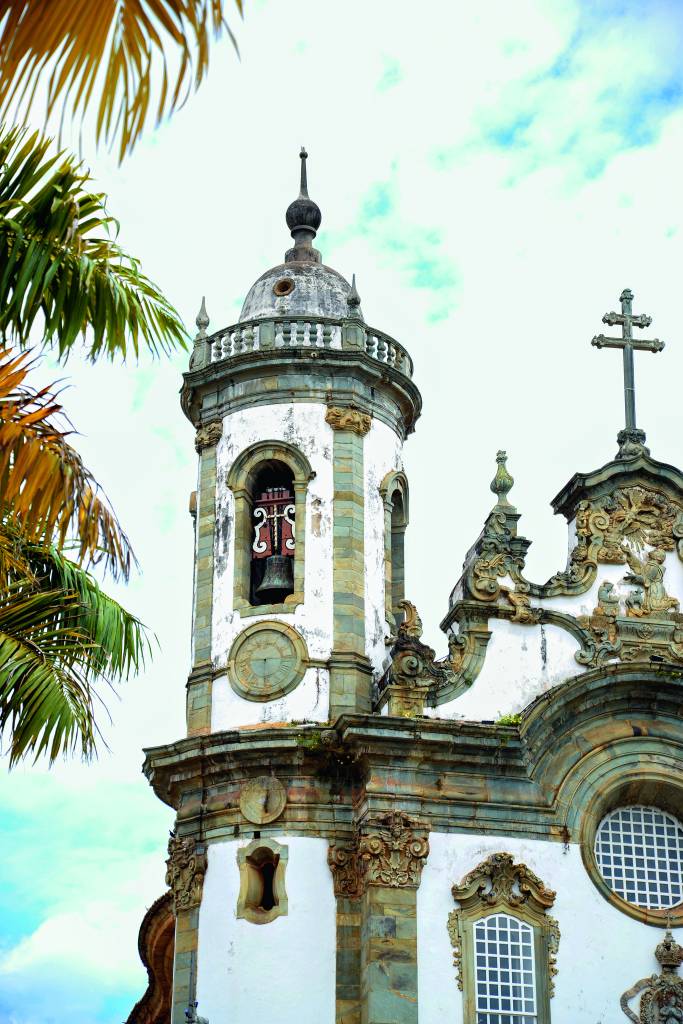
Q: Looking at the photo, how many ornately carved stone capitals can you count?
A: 5